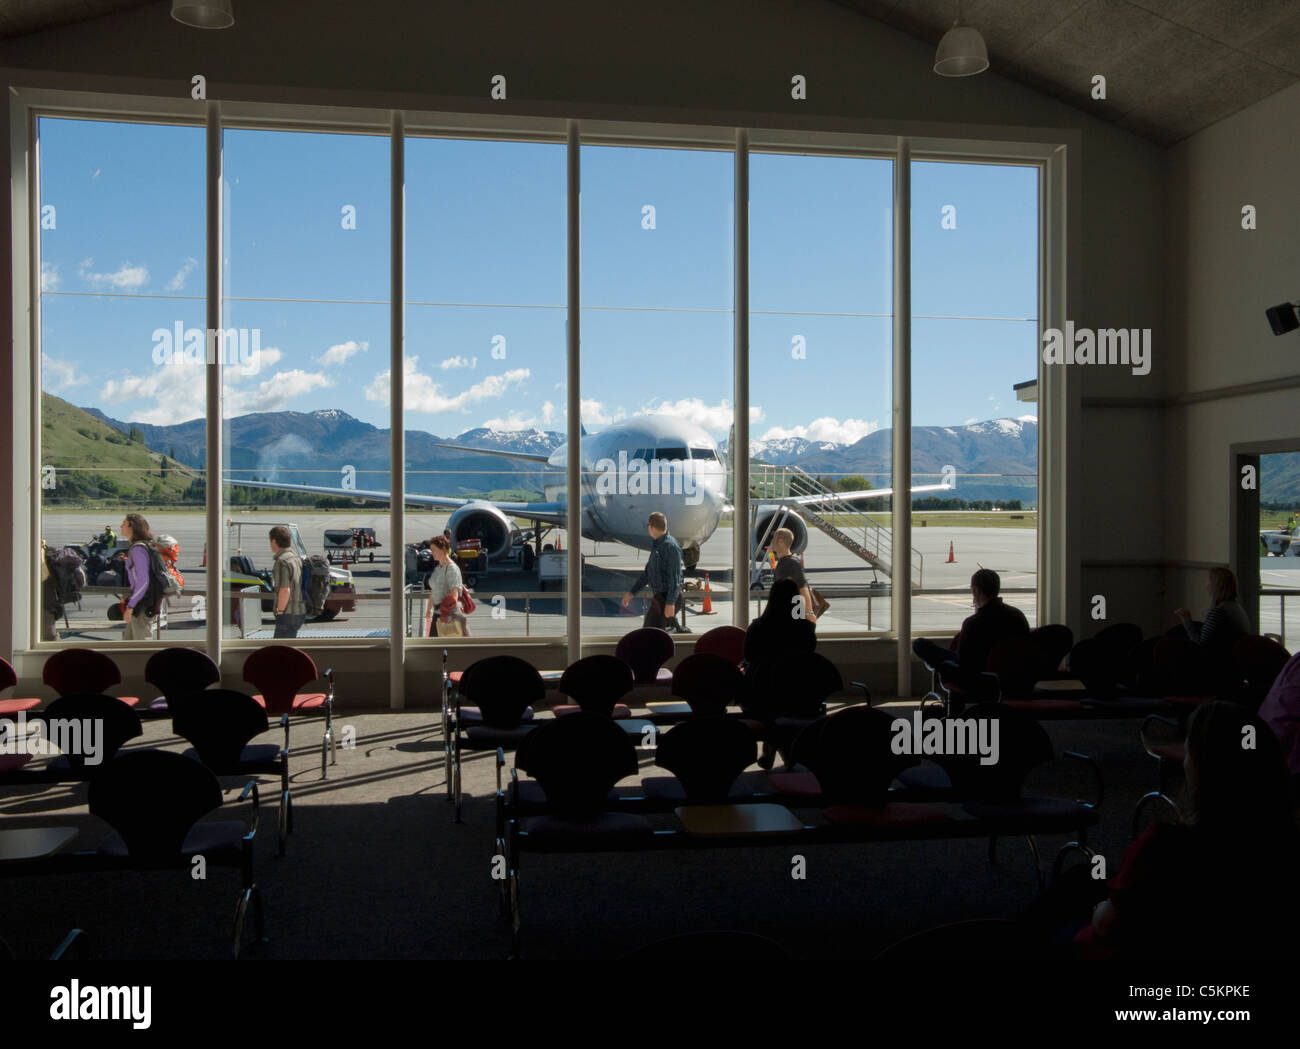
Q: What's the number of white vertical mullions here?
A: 5